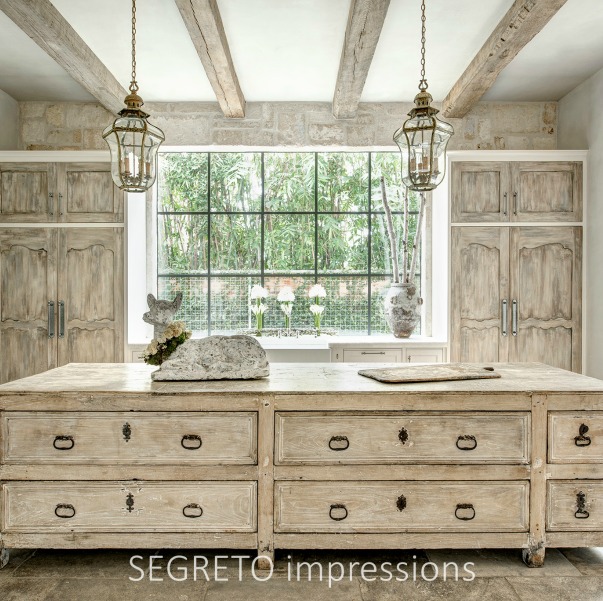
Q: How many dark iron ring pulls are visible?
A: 10